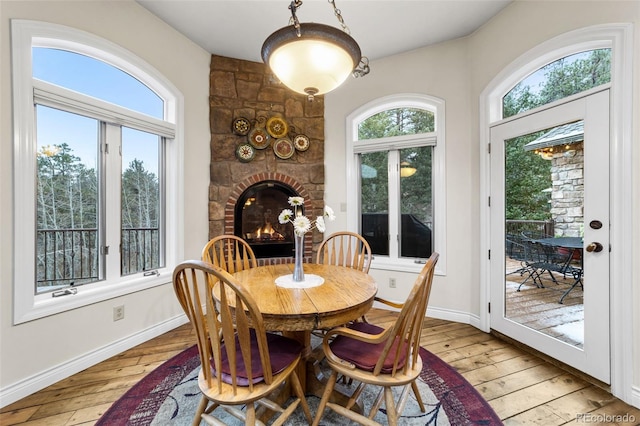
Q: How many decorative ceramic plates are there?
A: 6